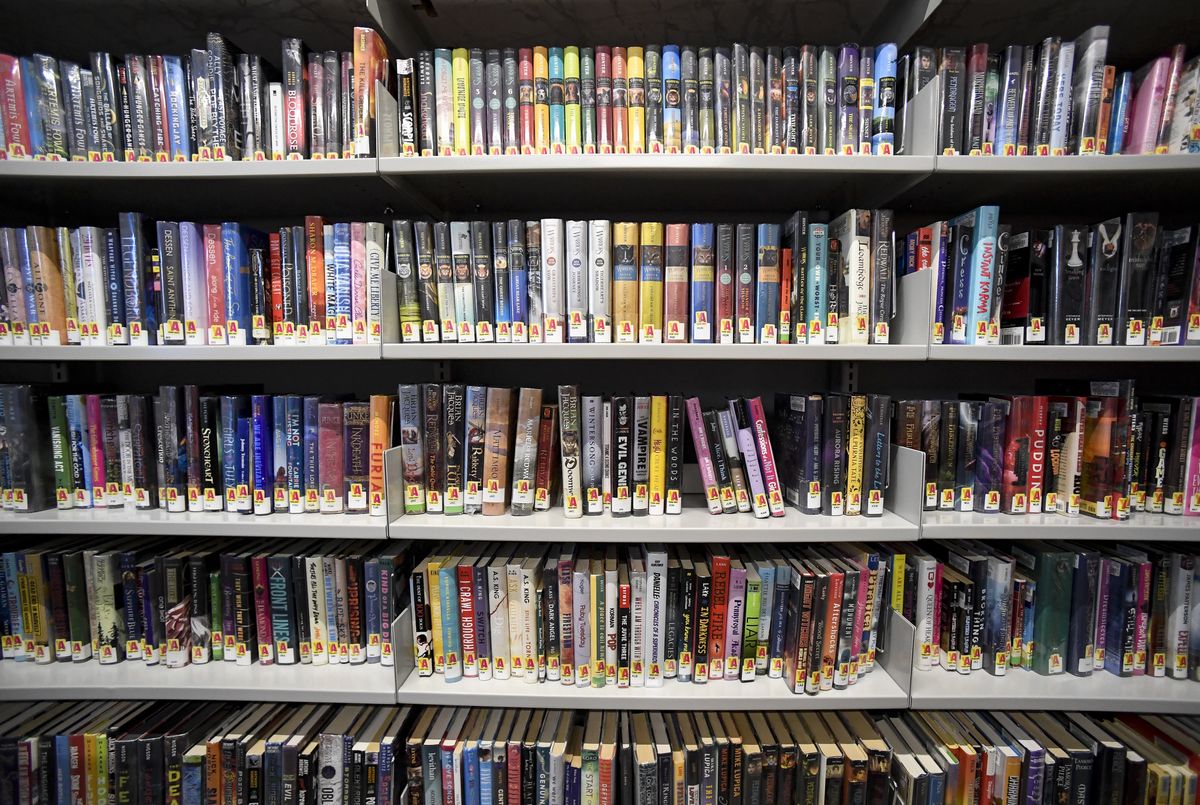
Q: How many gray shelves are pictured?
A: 12